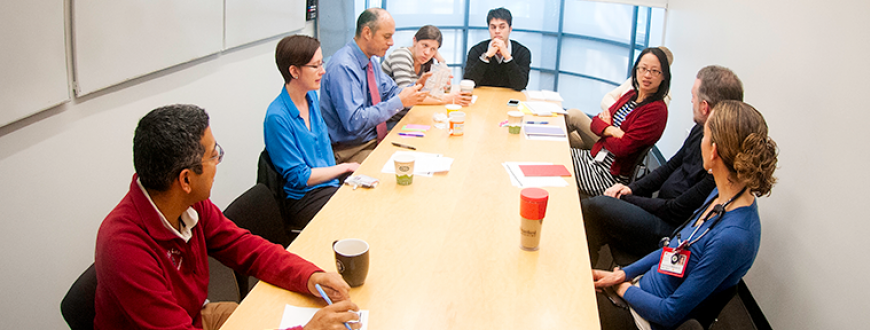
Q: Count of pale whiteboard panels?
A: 3